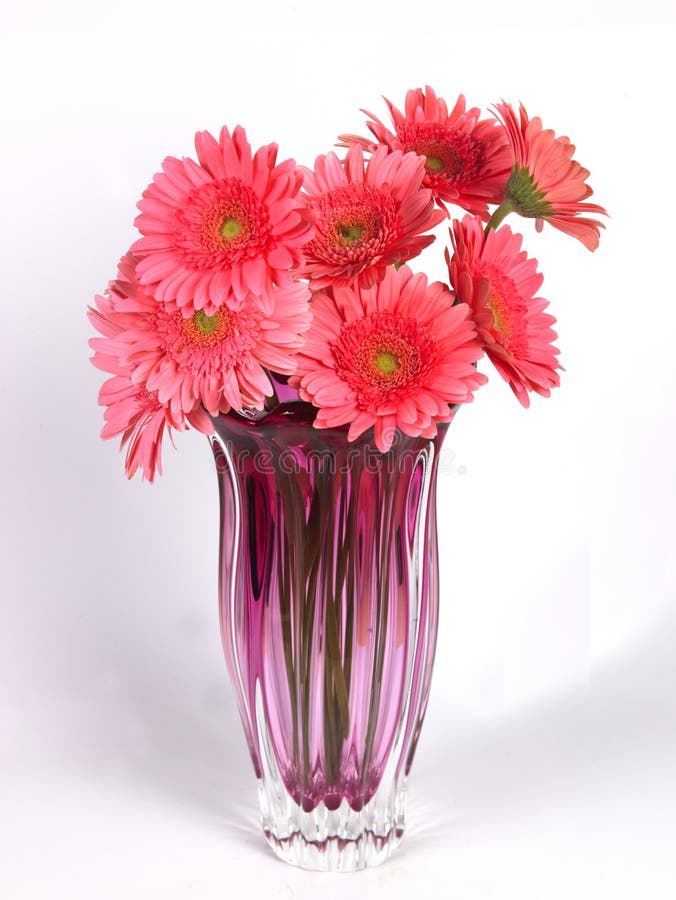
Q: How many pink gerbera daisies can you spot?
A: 8